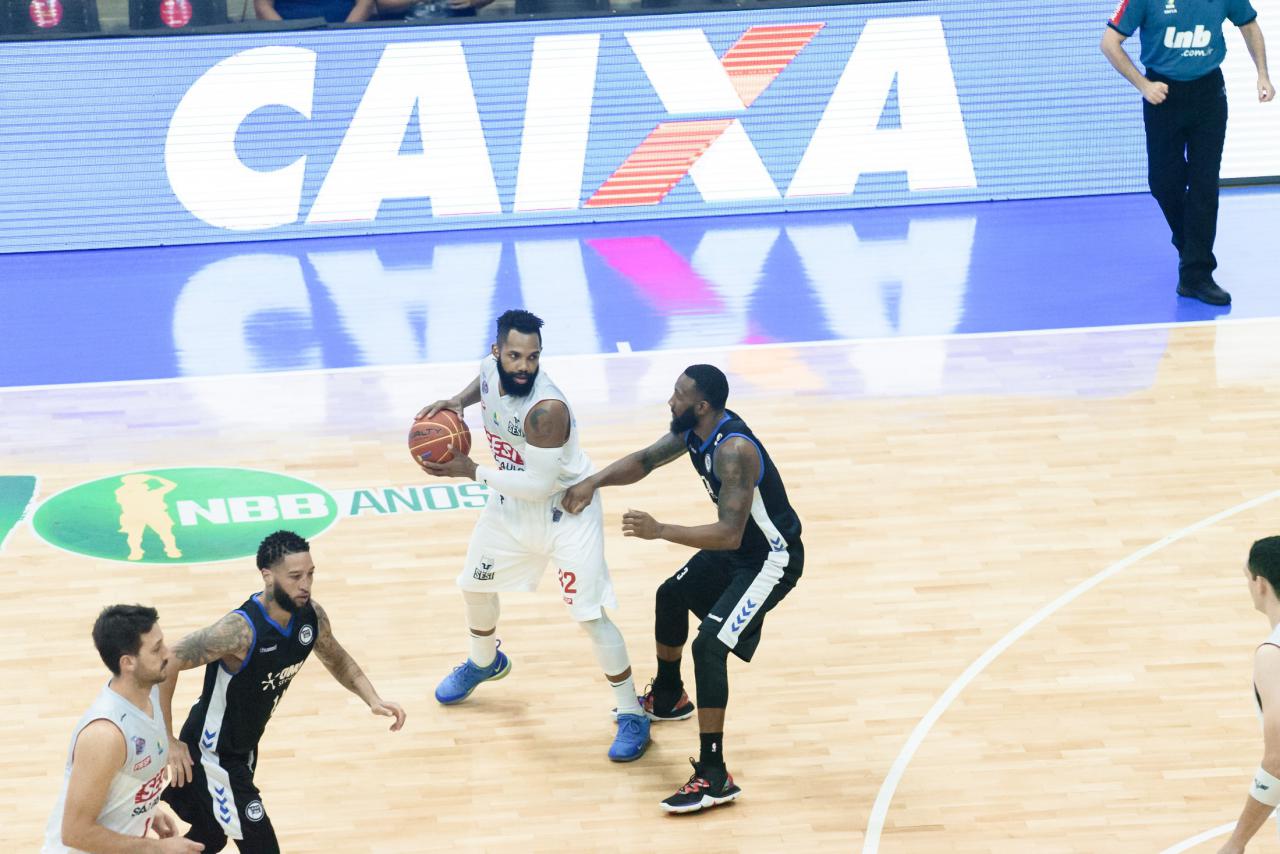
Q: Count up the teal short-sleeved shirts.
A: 1